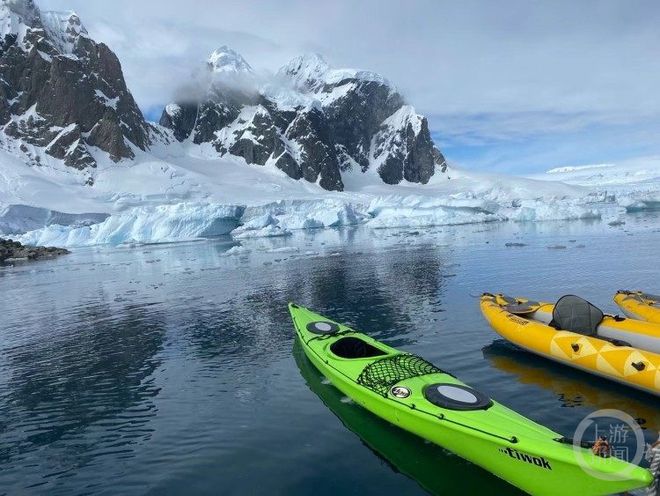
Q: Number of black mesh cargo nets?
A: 1